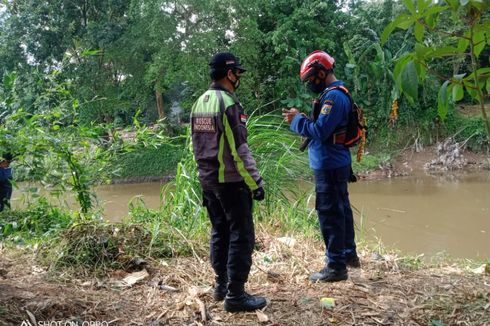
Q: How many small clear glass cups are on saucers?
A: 0